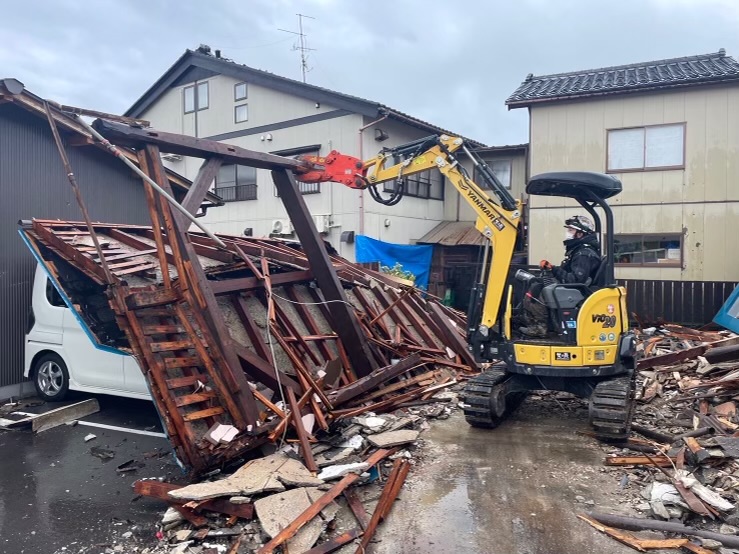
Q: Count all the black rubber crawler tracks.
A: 2